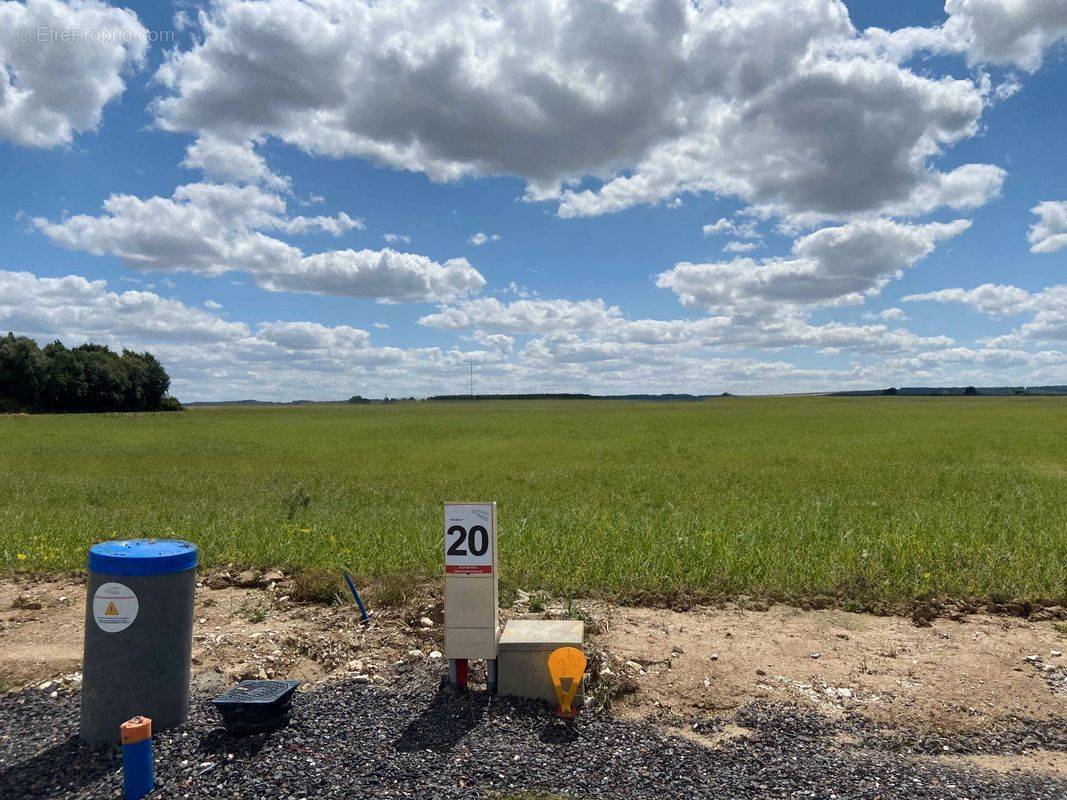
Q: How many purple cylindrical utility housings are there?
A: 0